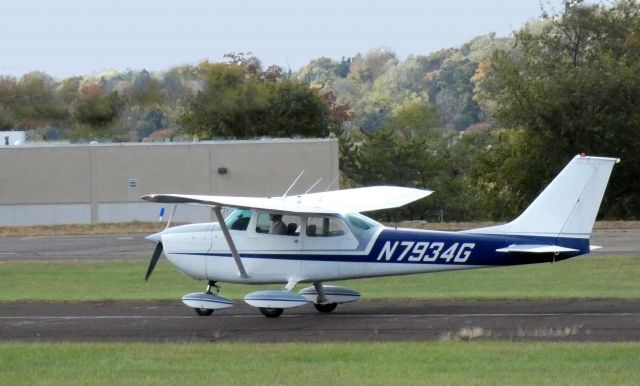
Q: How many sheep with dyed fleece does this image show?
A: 0